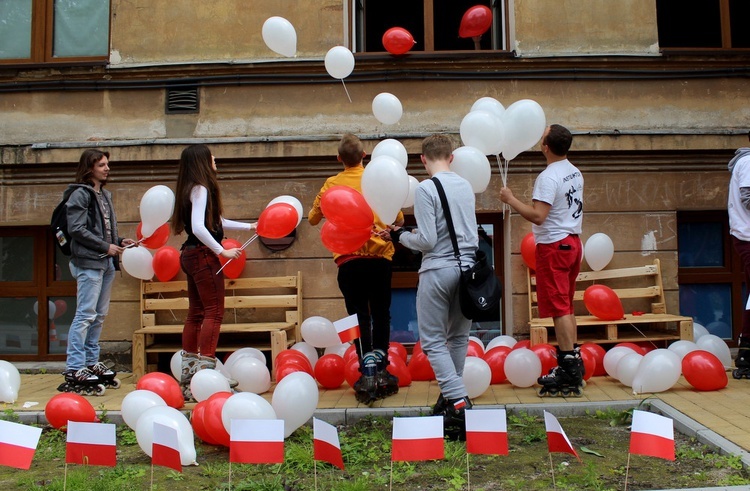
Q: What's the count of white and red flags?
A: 10